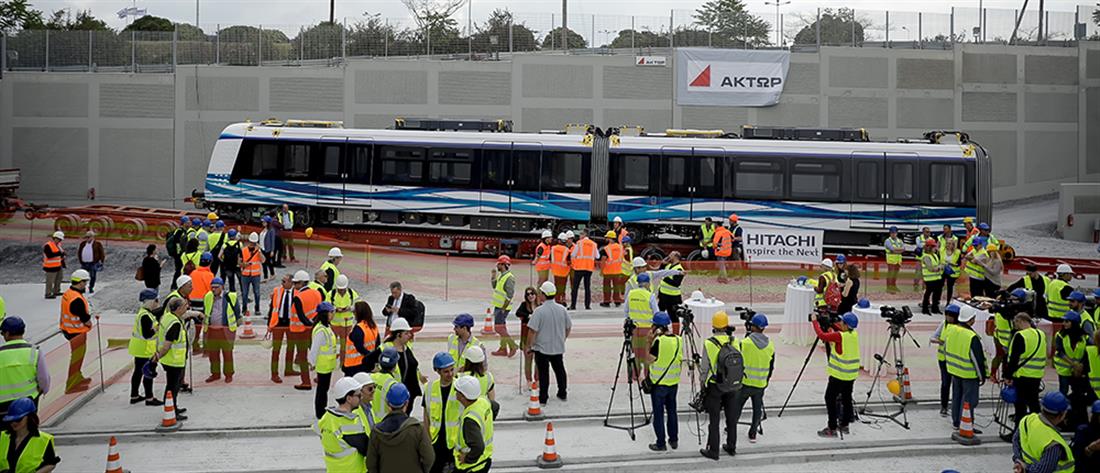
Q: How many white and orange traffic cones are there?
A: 8